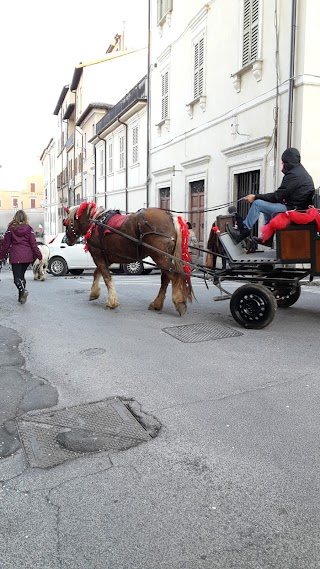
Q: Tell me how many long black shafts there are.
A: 2